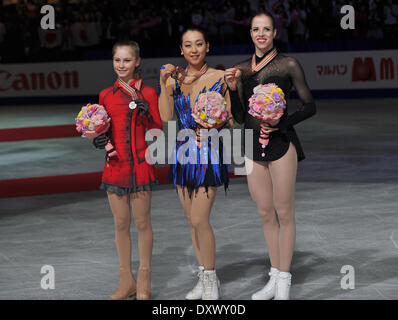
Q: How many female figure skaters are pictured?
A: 3